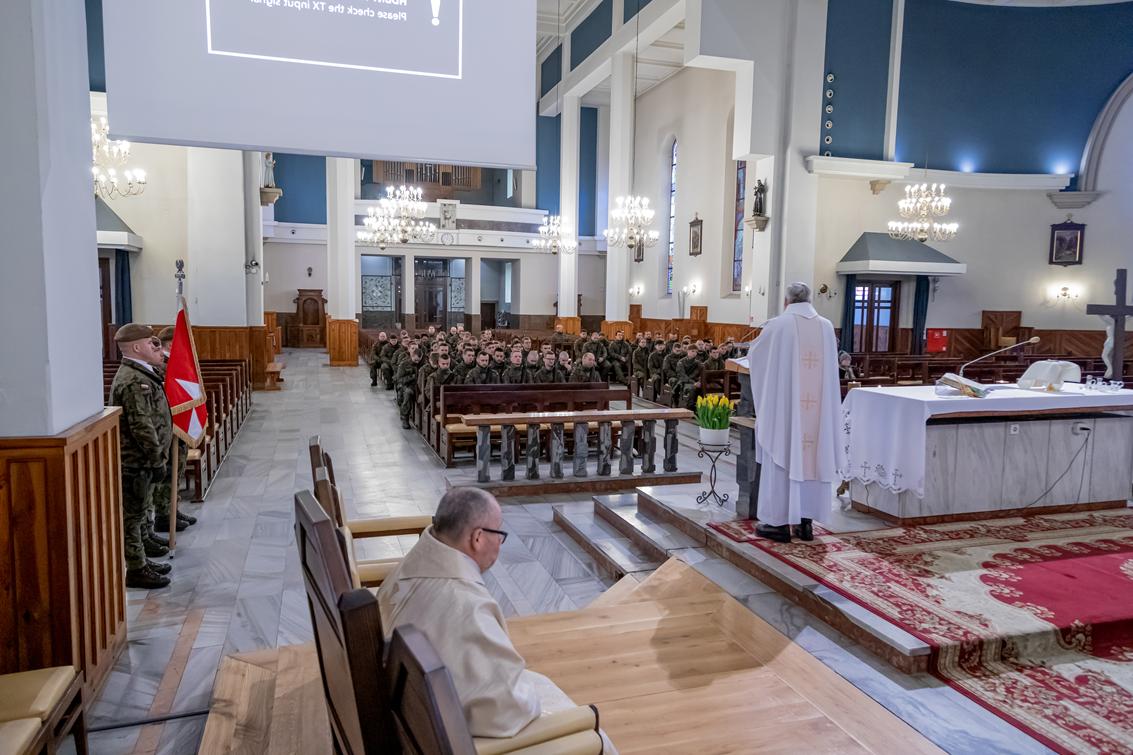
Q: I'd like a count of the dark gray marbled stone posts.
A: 9